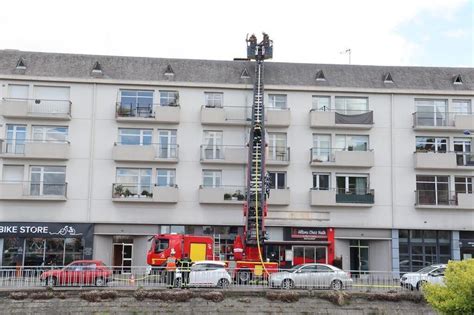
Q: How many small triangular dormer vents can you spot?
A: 7